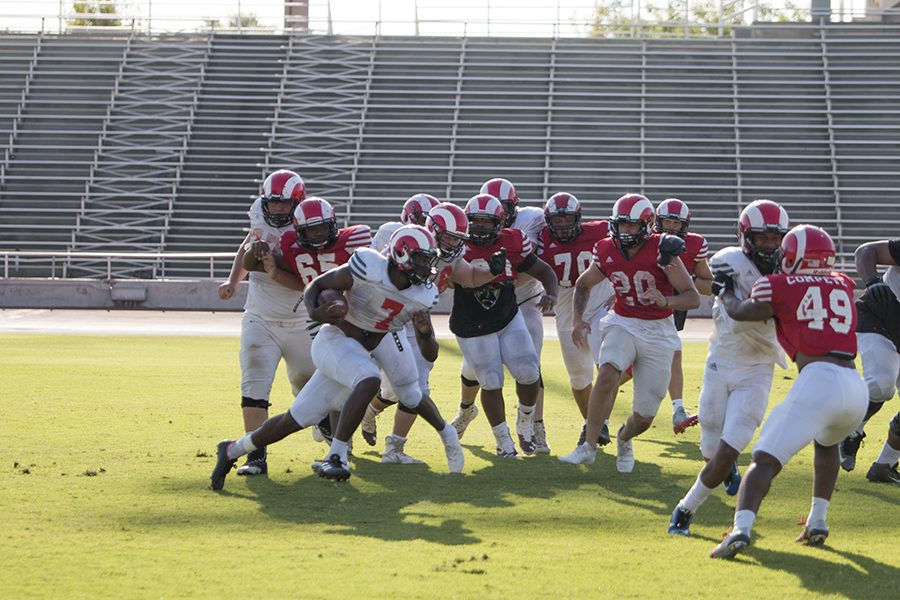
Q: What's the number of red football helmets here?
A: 12